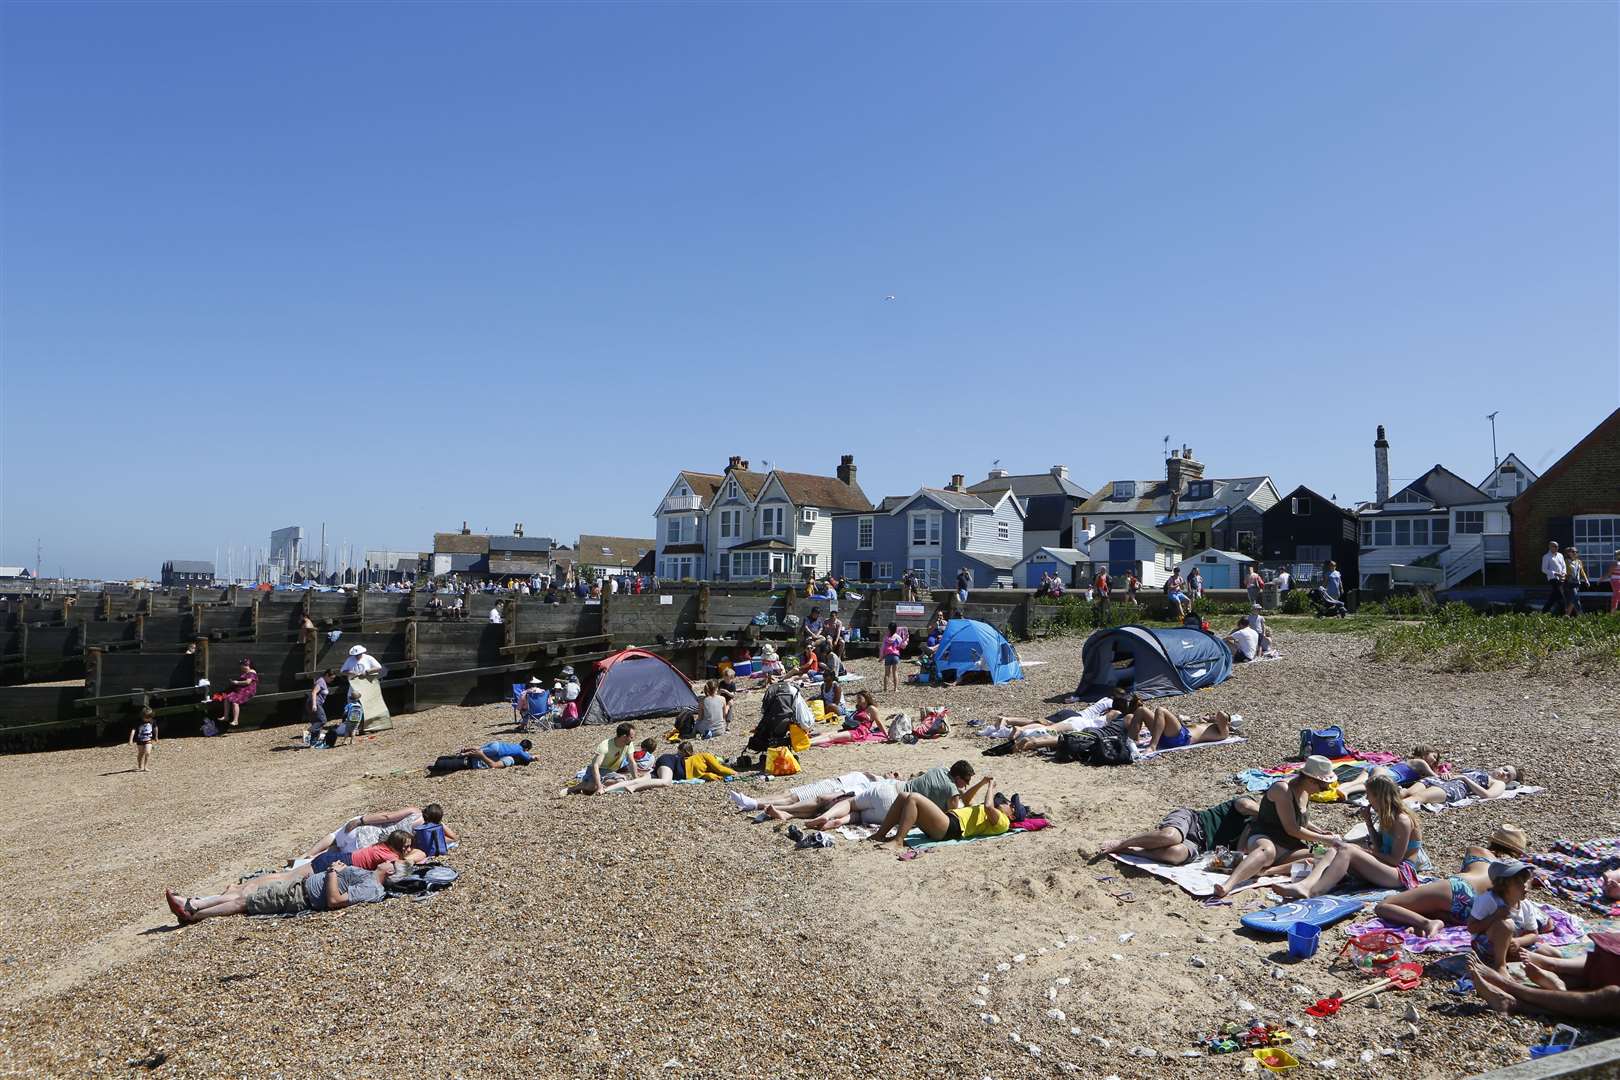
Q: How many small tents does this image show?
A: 3